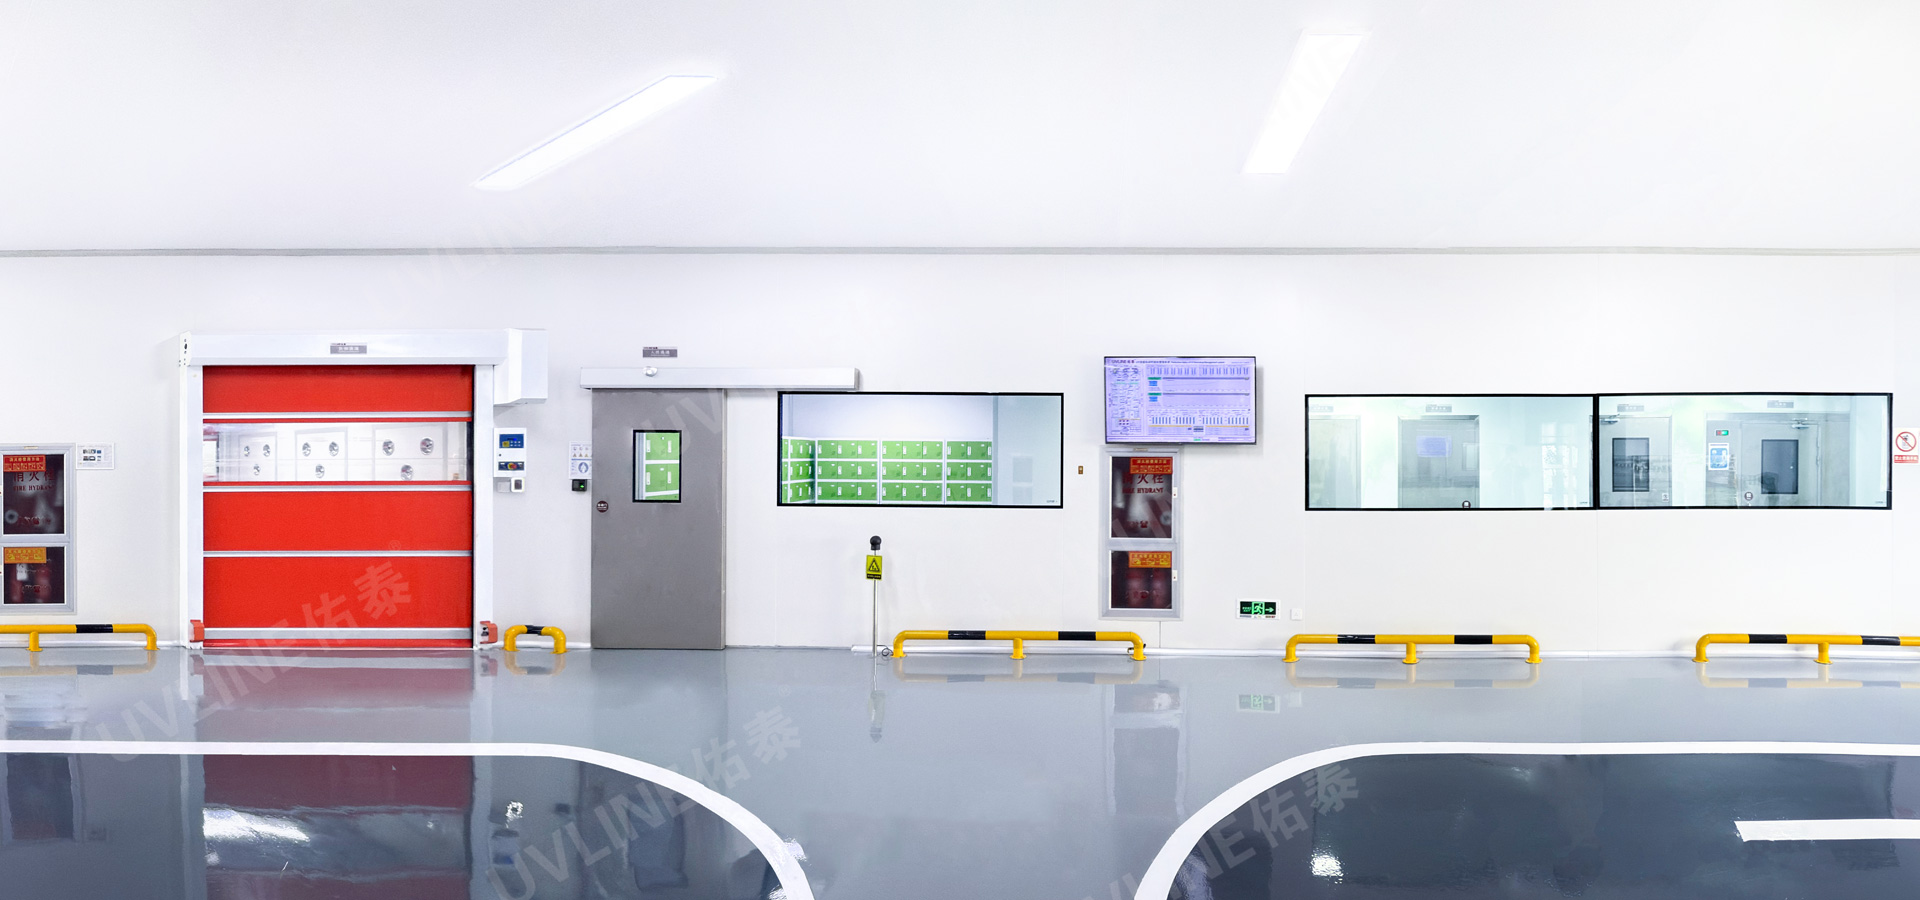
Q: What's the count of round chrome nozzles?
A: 9